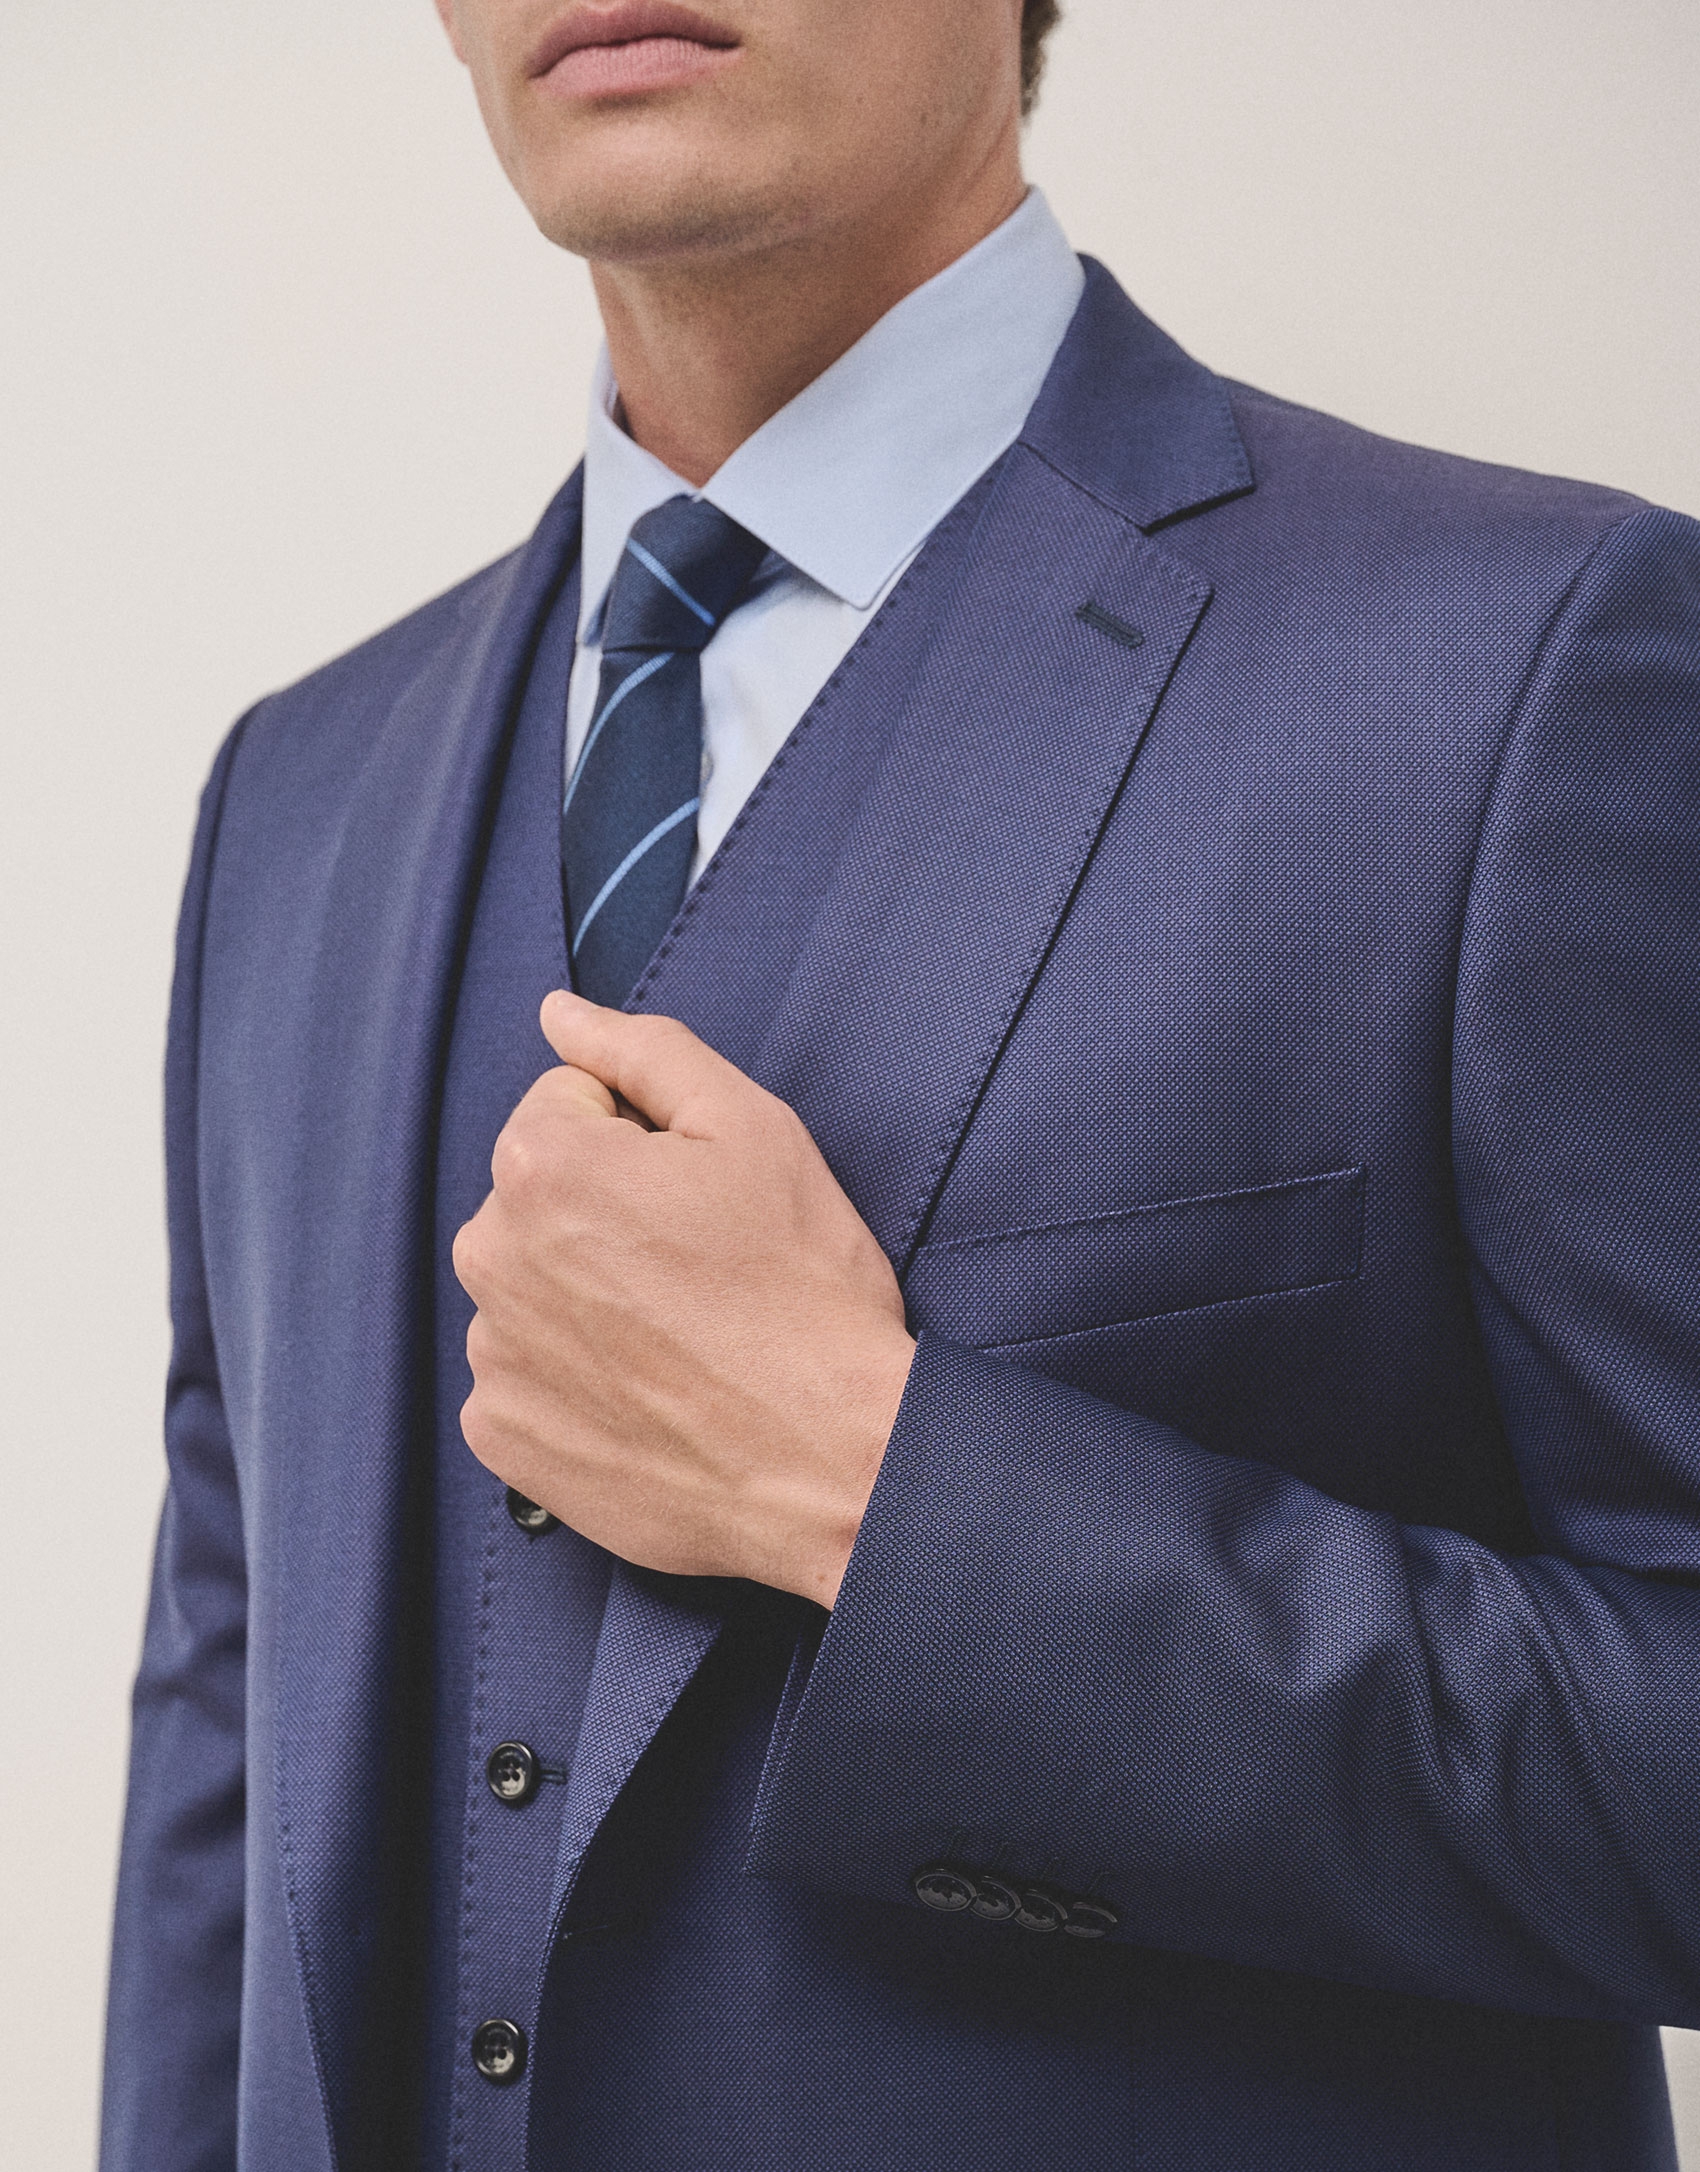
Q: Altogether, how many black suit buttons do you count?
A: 7